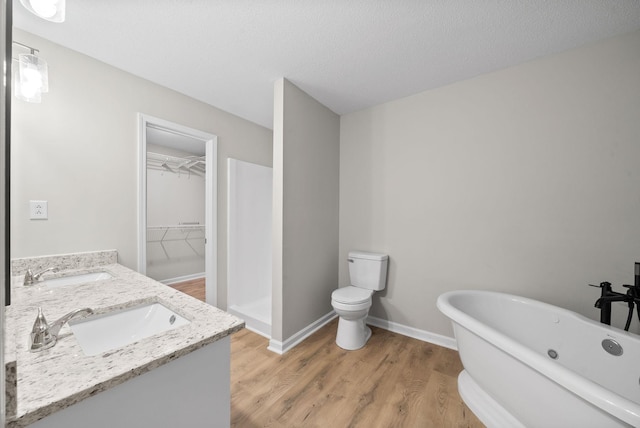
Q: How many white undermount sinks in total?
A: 2